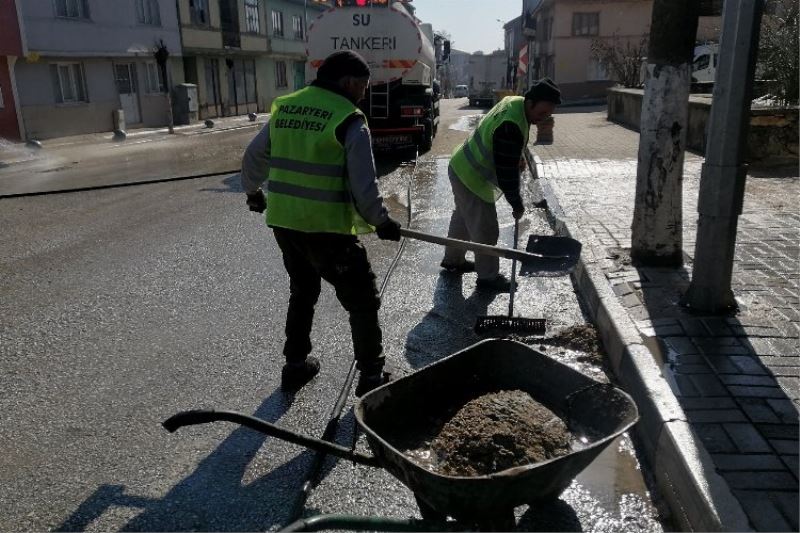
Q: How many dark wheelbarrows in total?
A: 1